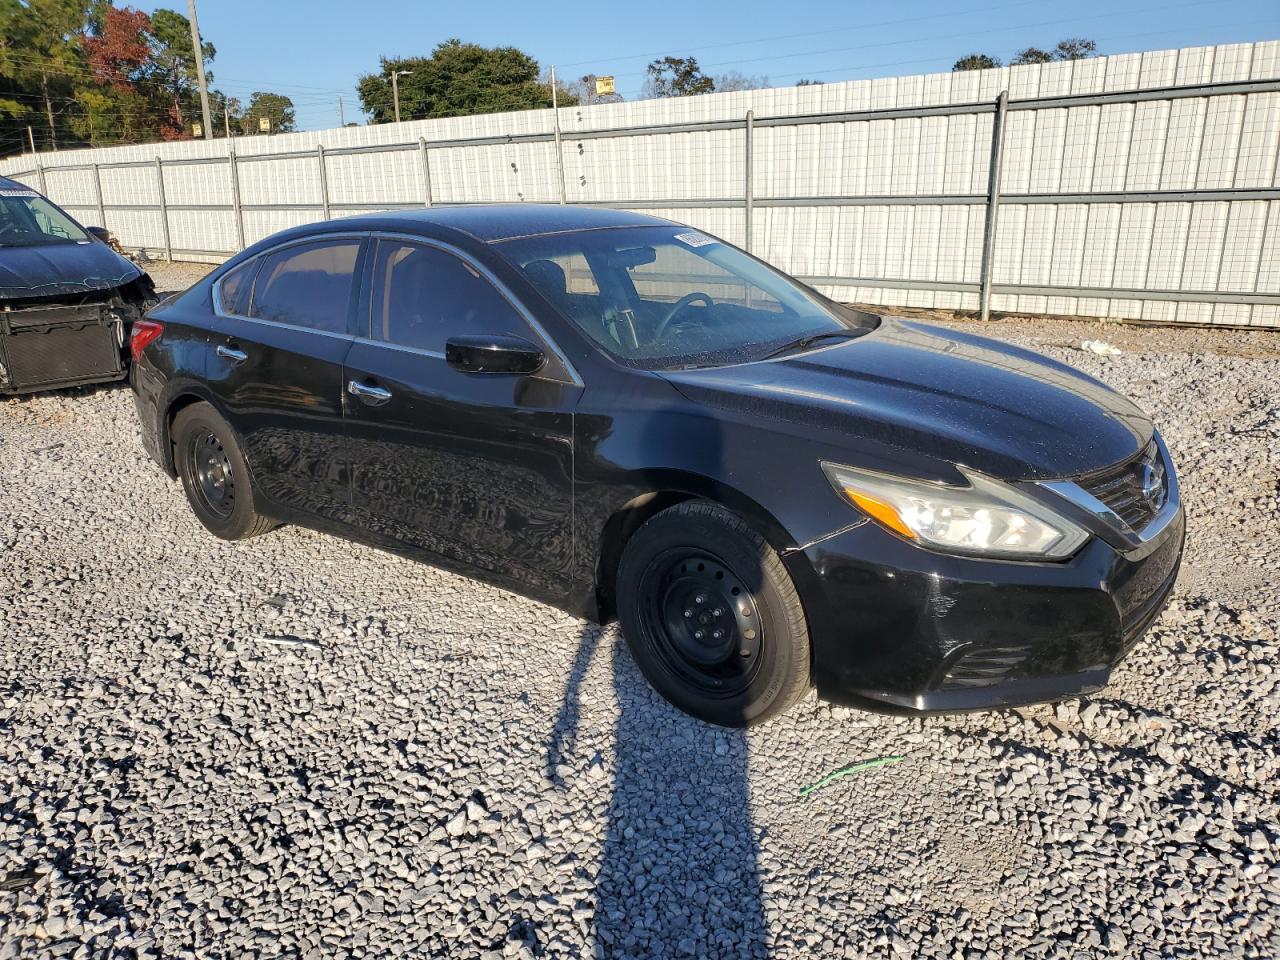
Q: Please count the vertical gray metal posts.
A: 9